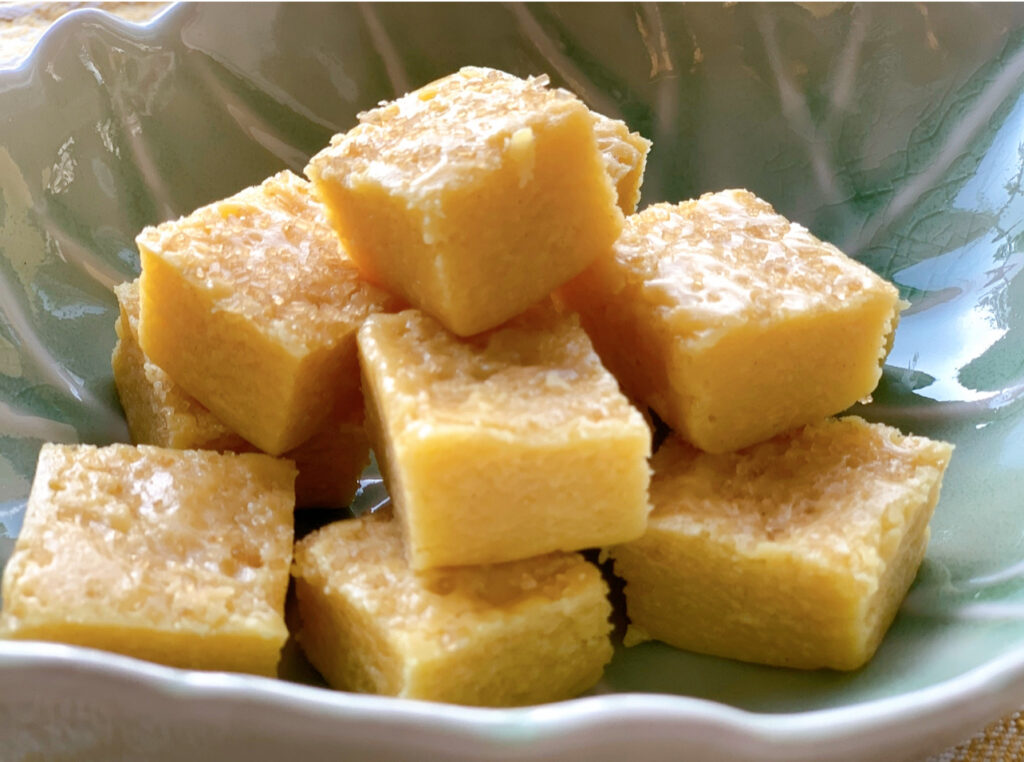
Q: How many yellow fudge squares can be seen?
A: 9